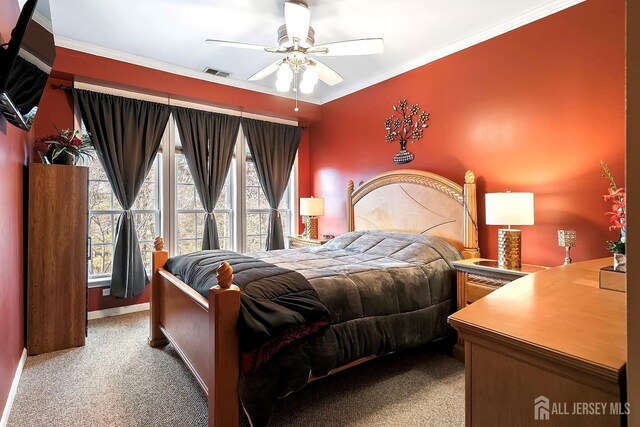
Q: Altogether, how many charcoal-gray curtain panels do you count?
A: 3